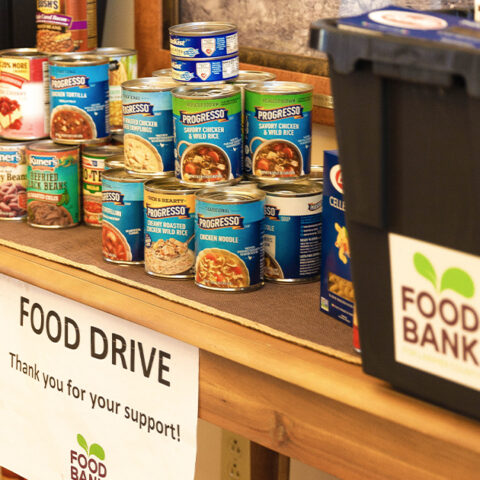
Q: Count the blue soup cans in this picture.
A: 8